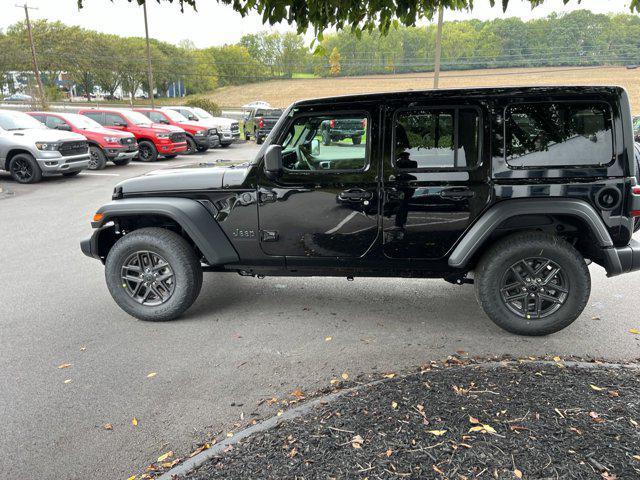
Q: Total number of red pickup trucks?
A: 3